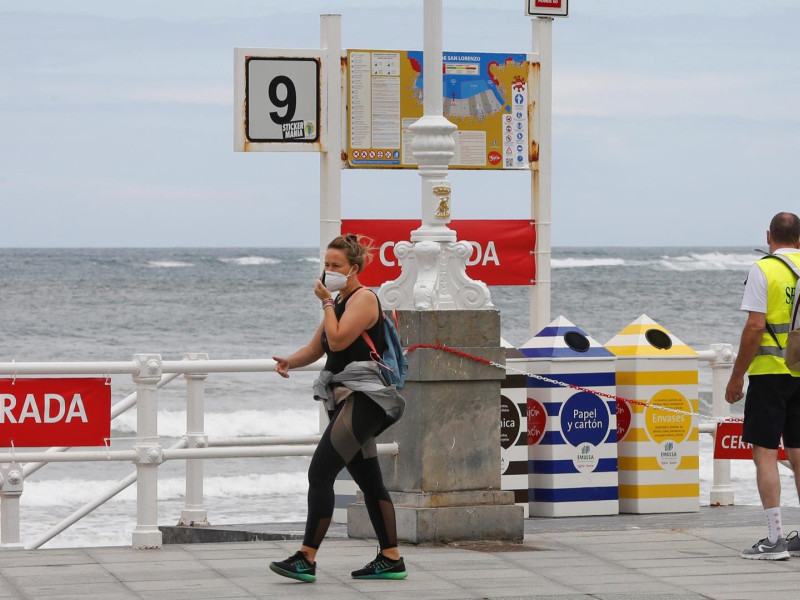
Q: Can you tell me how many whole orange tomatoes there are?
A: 0